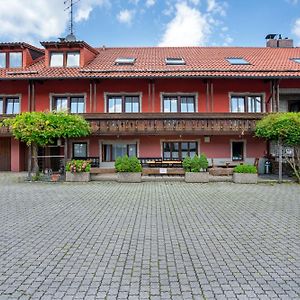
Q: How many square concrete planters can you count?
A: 4